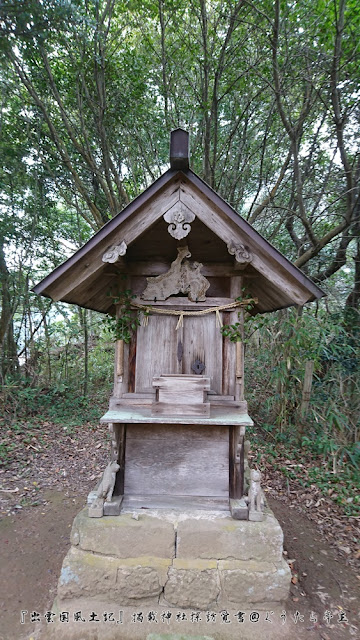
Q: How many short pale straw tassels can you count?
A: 3